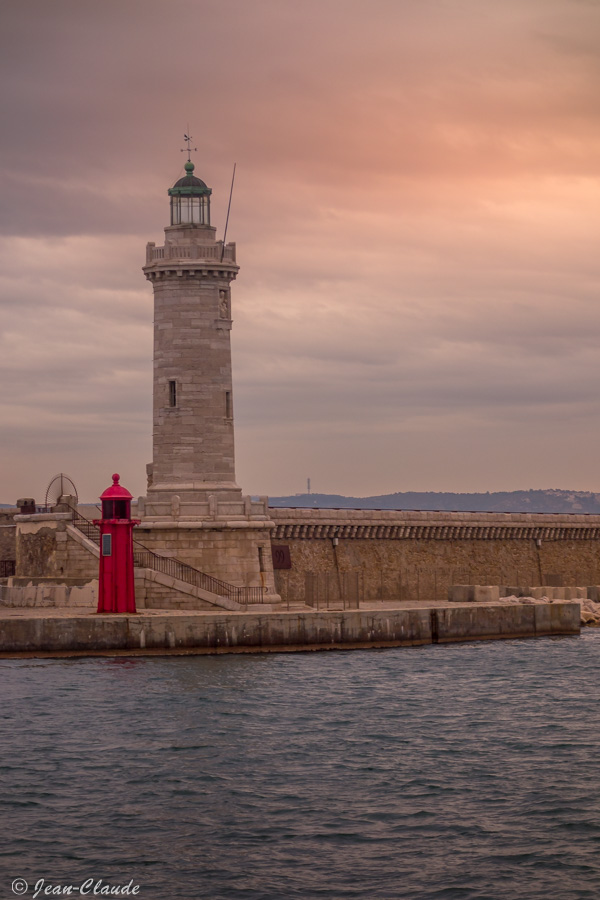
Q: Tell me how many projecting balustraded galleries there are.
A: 1